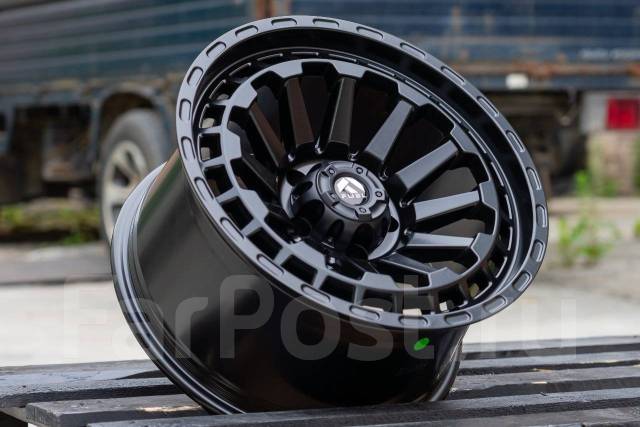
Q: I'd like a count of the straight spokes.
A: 12